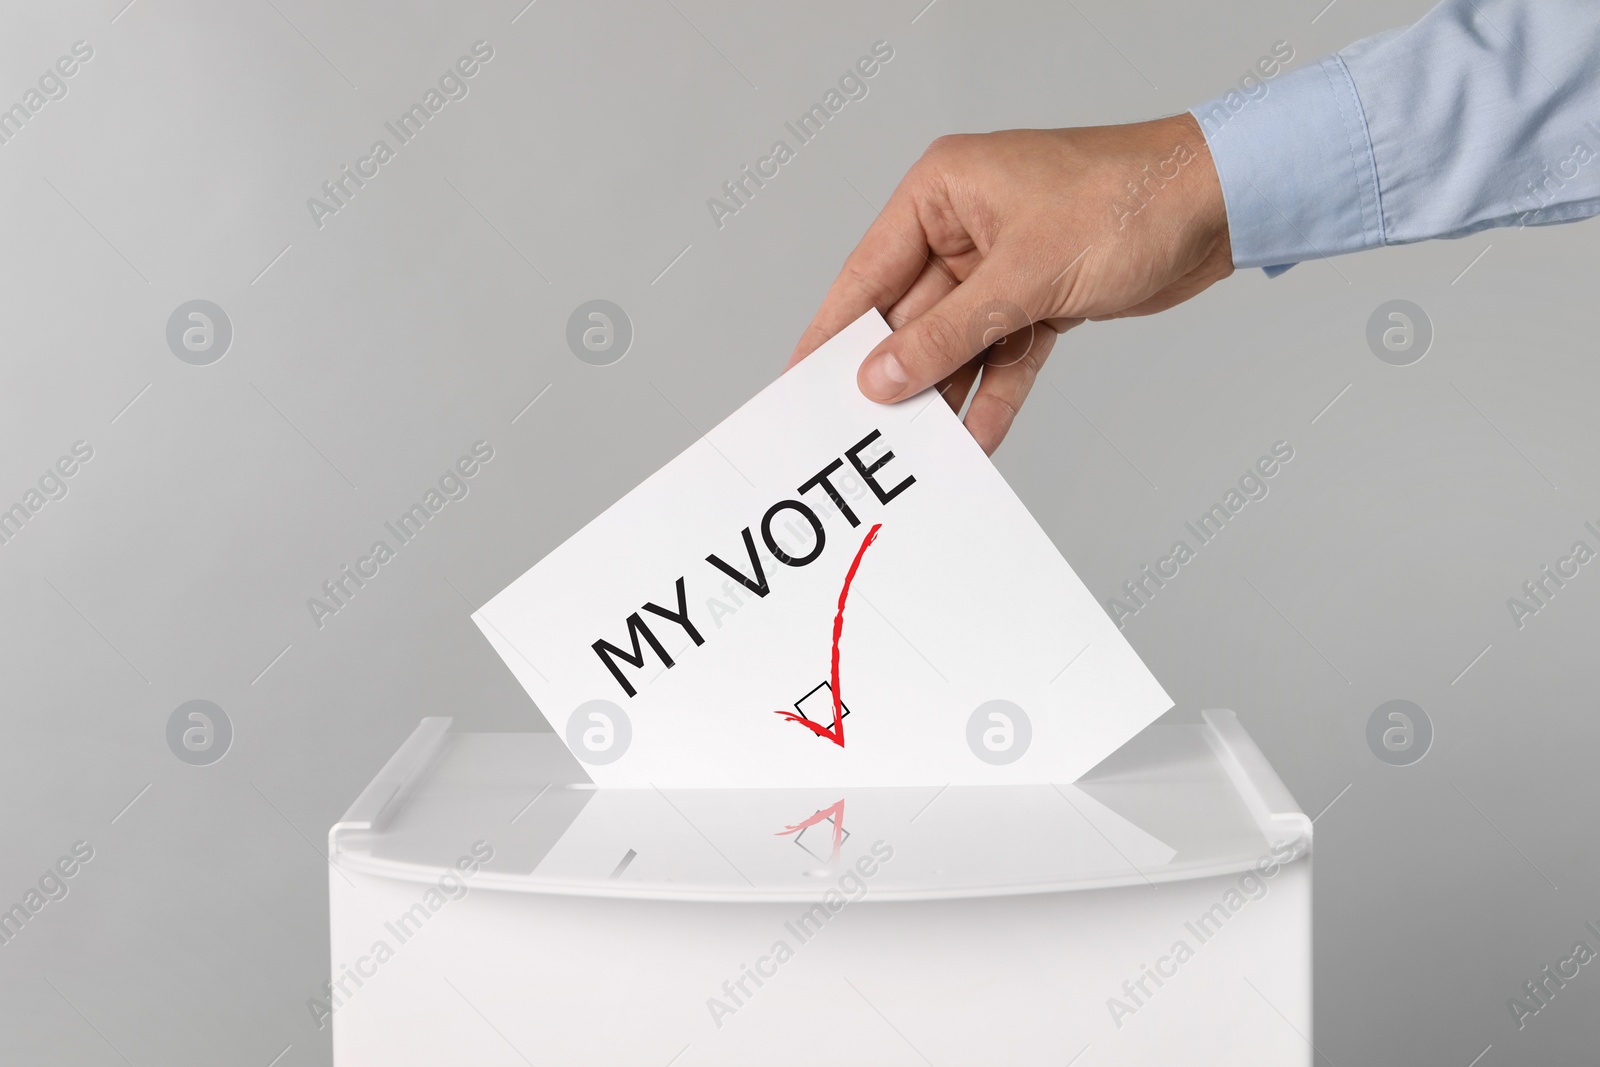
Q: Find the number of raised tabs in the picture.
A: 2